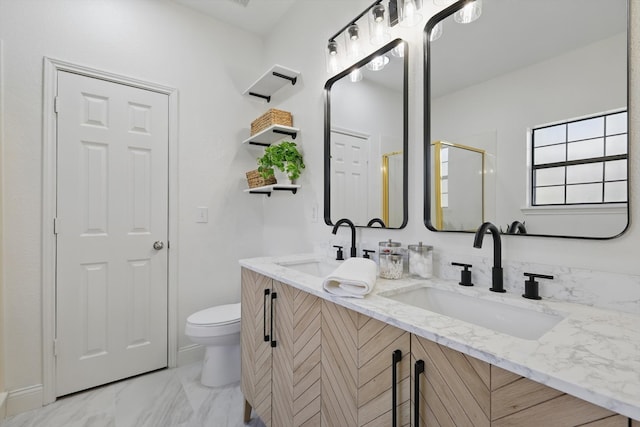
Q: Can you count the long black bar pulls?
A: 4